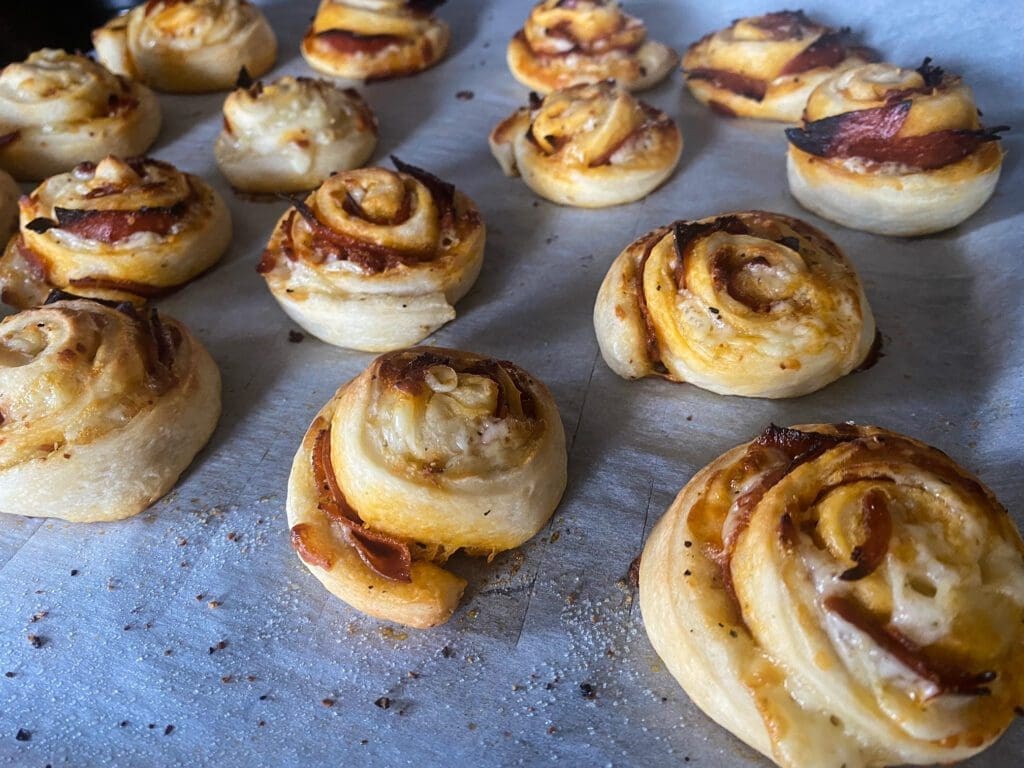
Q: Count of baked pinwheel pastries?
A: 15